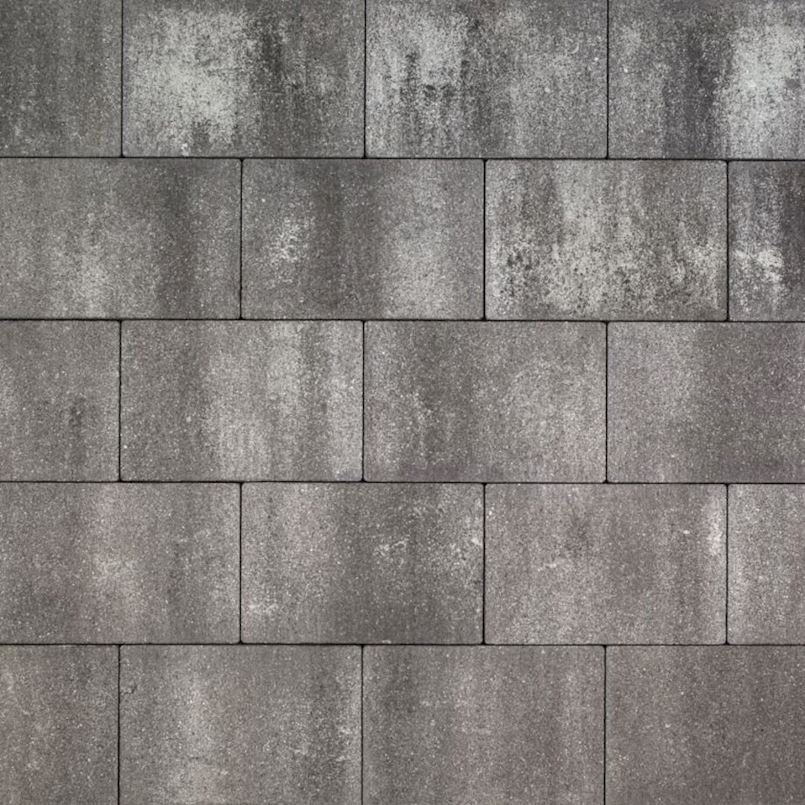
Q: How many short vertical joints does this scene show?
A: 15